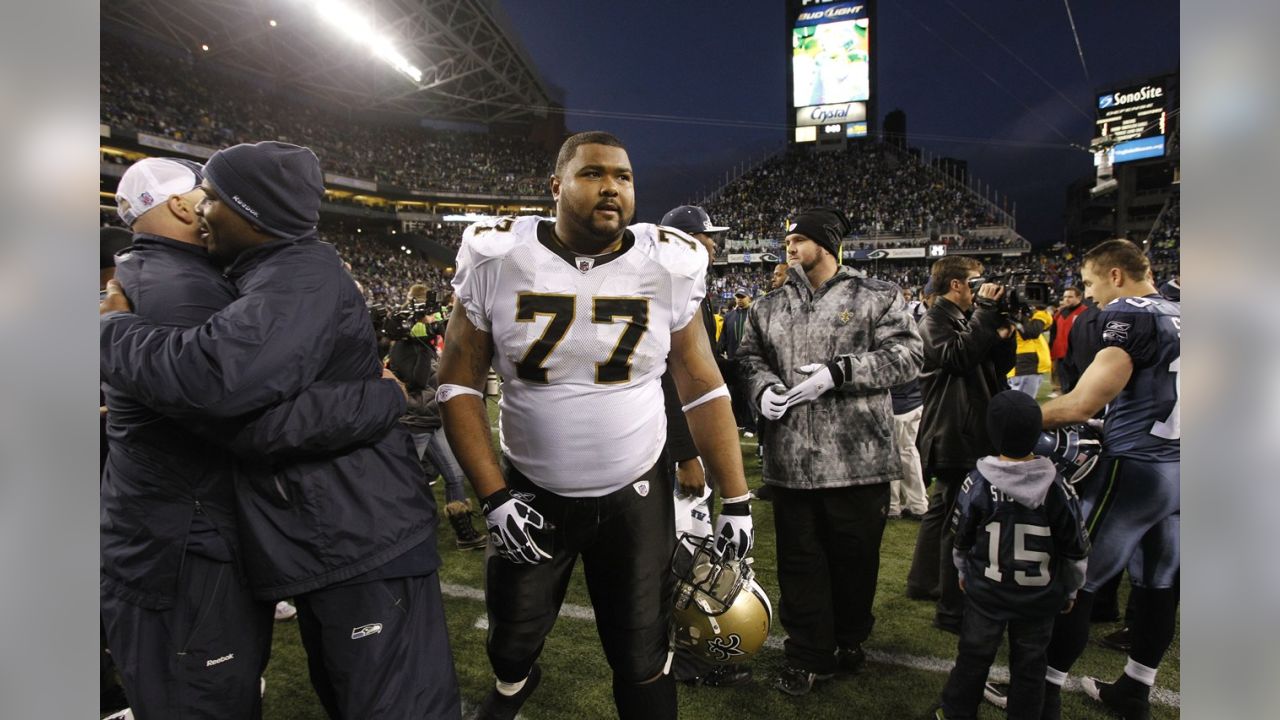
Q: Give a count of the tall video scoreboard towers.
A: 2